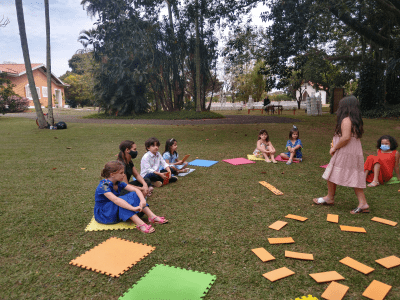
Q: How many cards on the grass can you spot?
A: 15